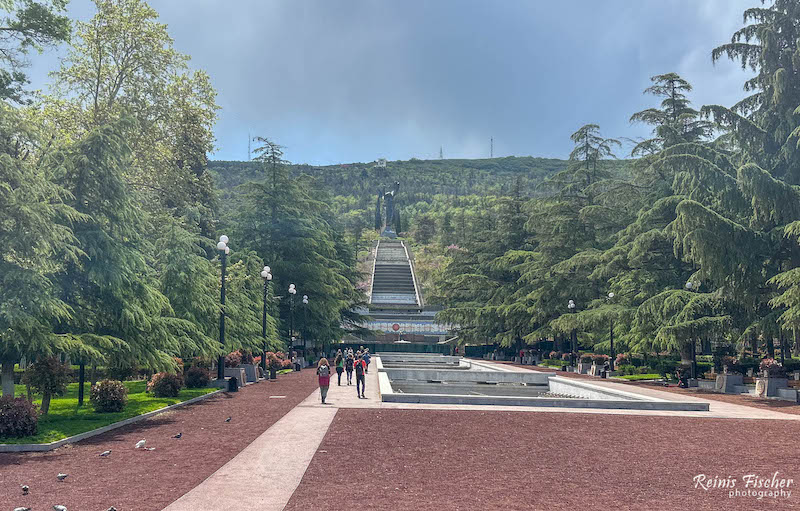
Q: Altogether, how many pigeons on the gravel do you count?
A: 9